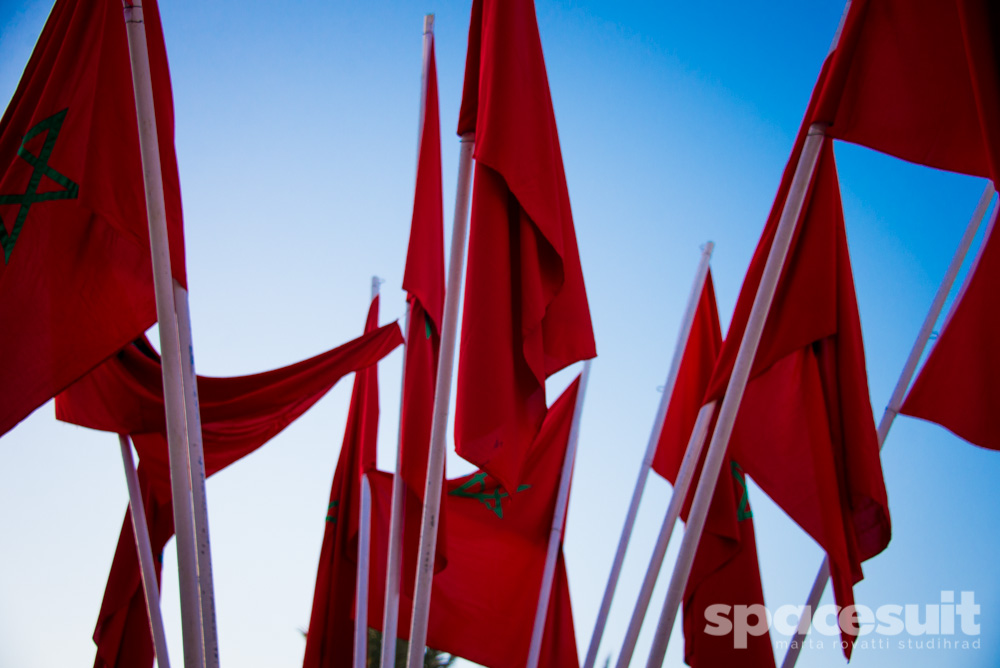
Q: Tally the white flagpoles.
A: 11